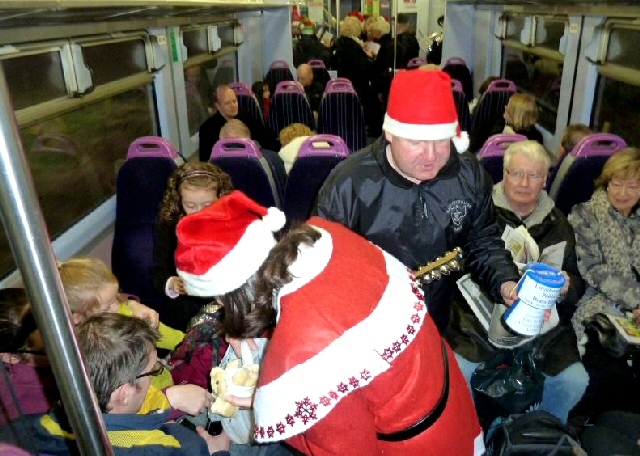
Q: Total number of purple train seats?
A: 14